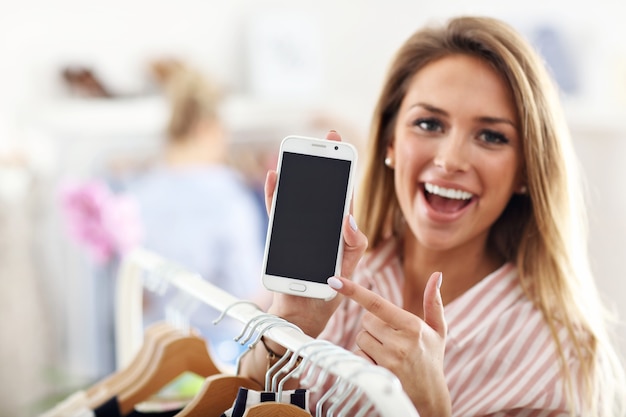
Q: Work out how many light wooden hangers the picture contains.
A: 5